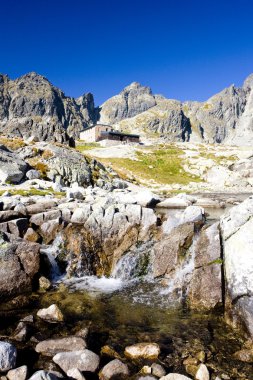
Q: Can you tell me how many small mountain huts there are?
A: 1